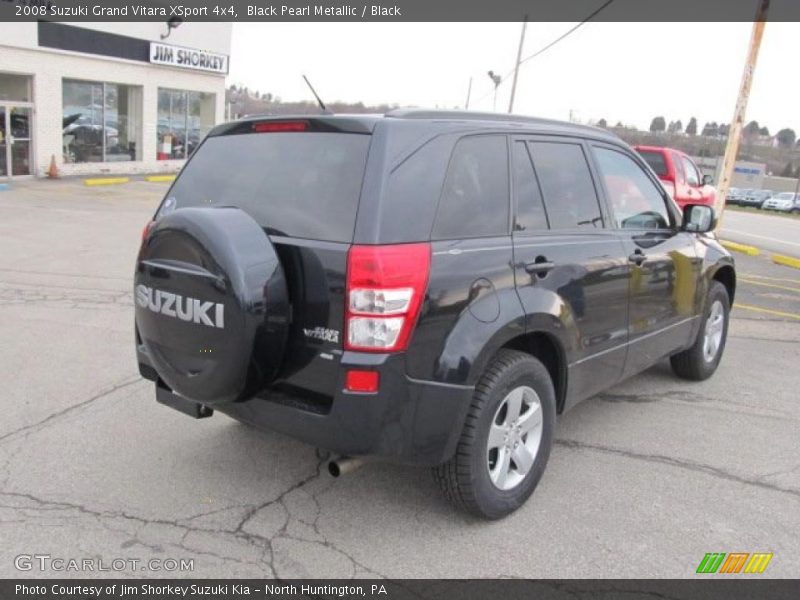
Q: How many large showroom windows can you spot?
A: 2